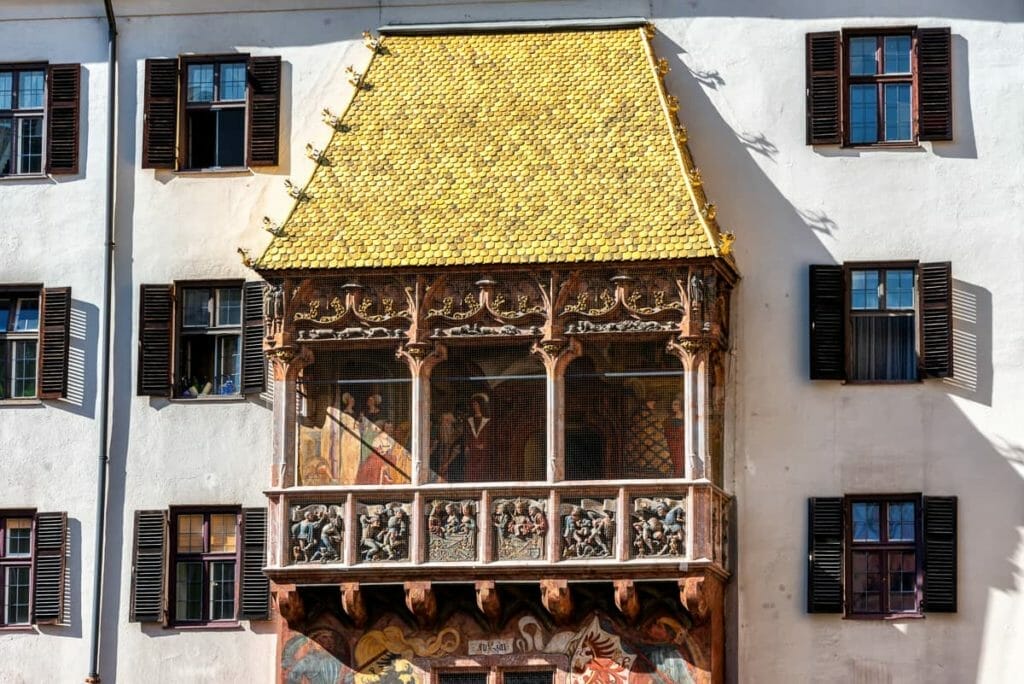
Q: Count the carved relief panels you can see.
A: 6